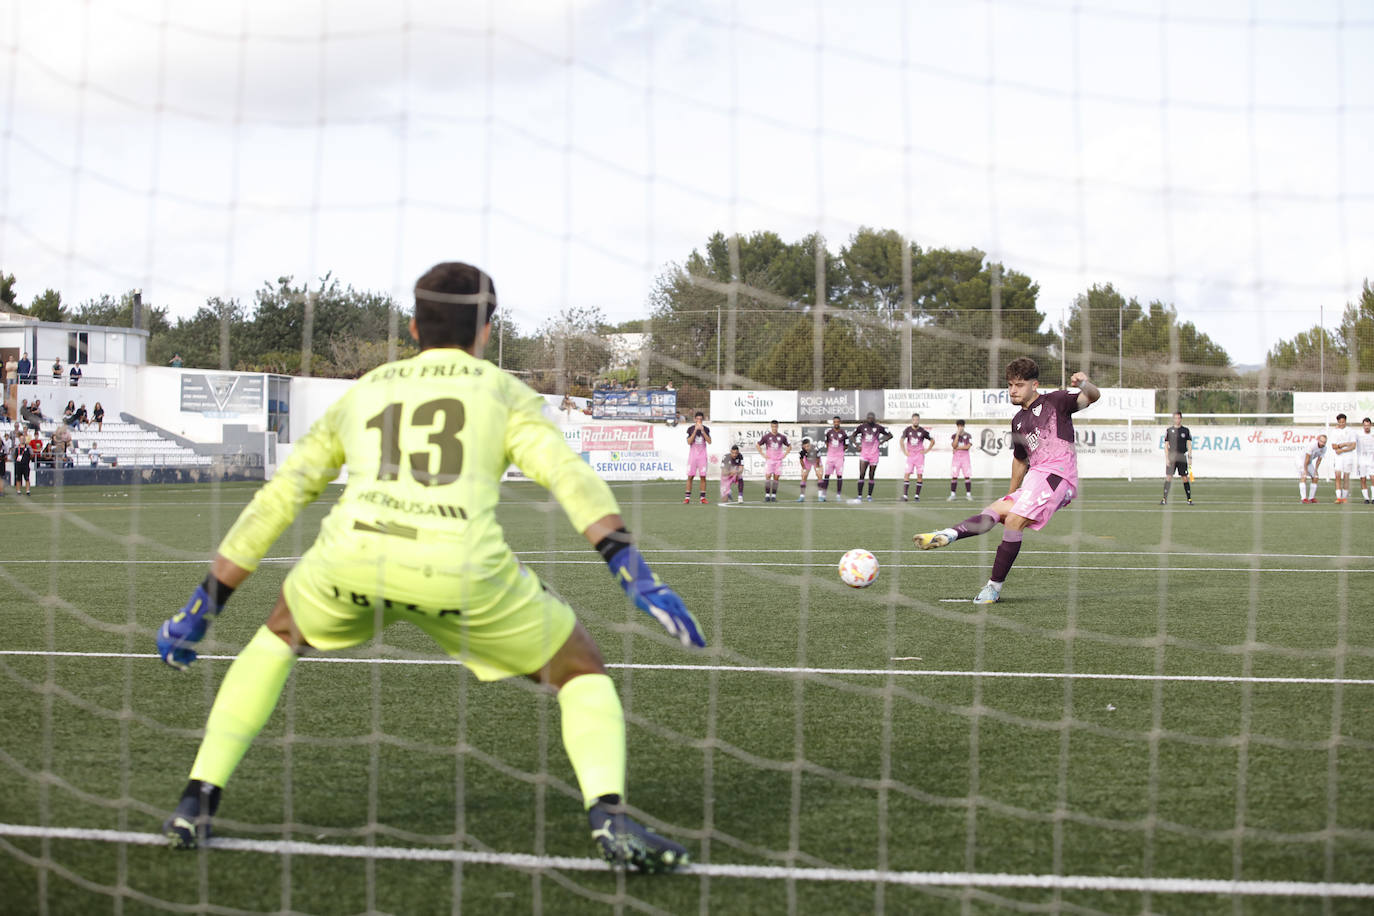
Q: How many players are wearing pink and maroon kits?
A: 9